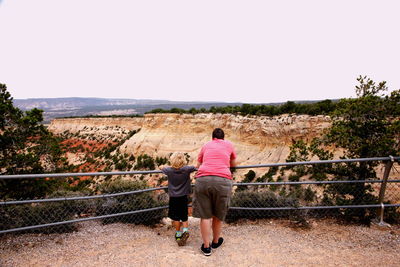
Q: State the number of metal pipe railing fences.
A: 1